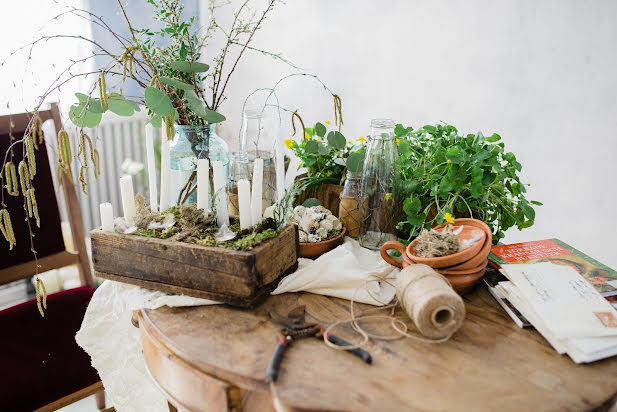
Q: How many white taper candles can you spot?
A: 9